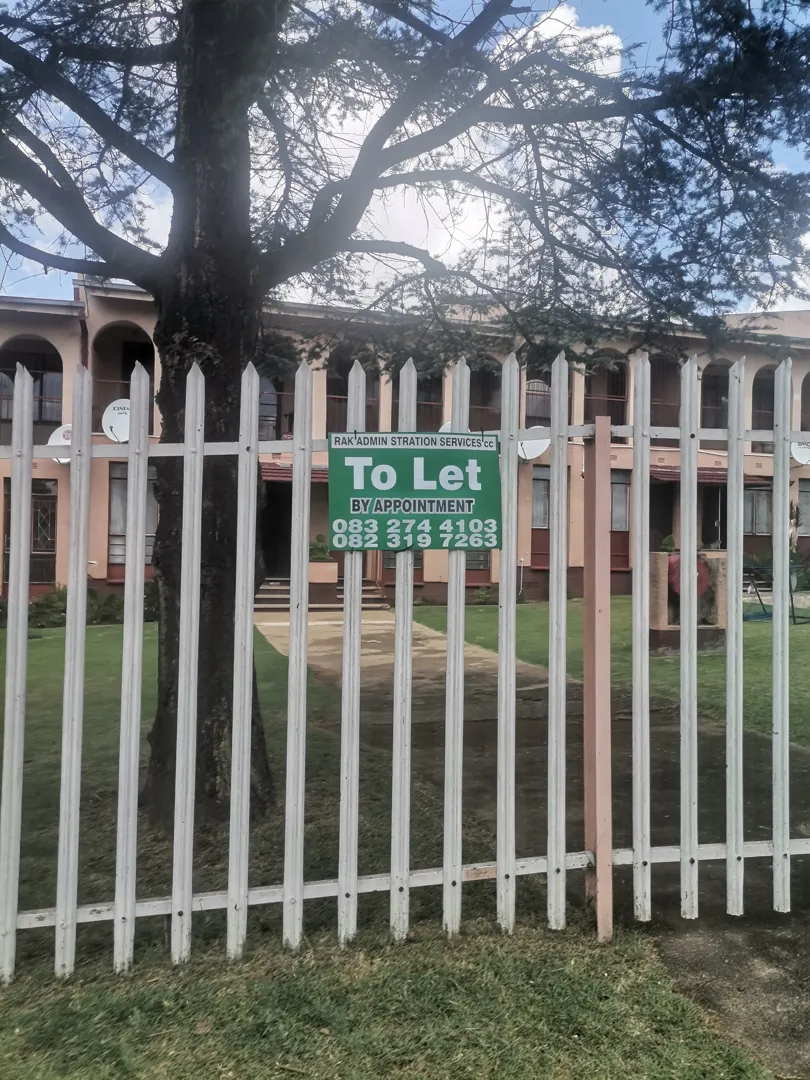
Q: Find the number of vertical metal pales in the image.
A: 15